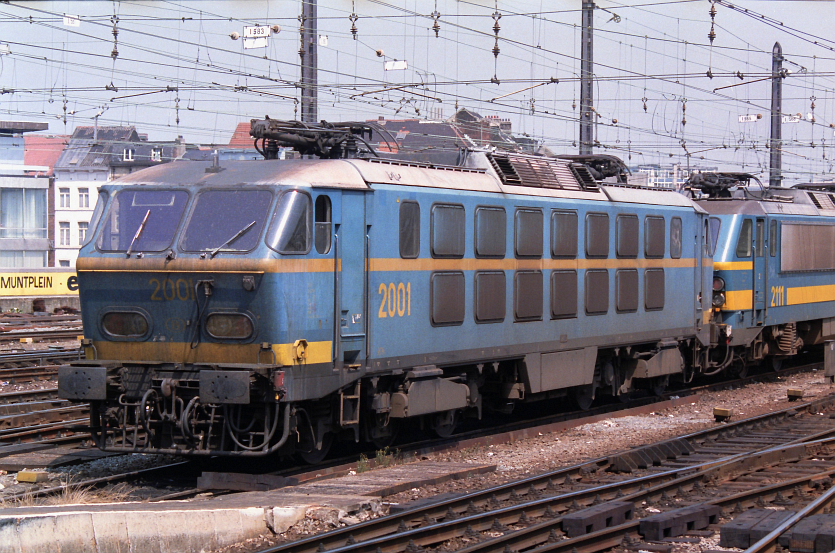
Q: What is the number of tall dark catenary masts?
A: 3